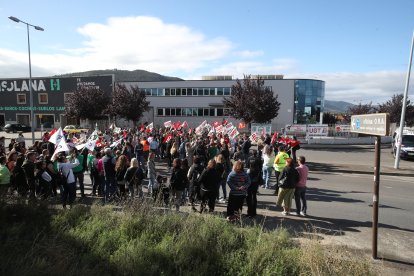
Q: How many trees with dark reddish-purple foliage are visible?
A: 5